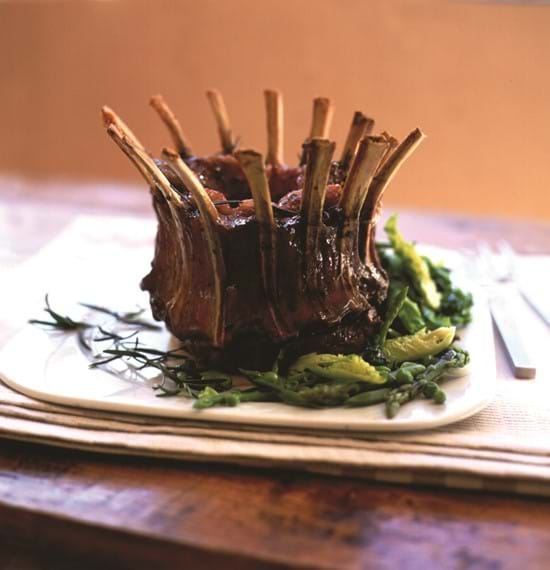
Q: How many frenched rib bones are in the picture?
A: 13